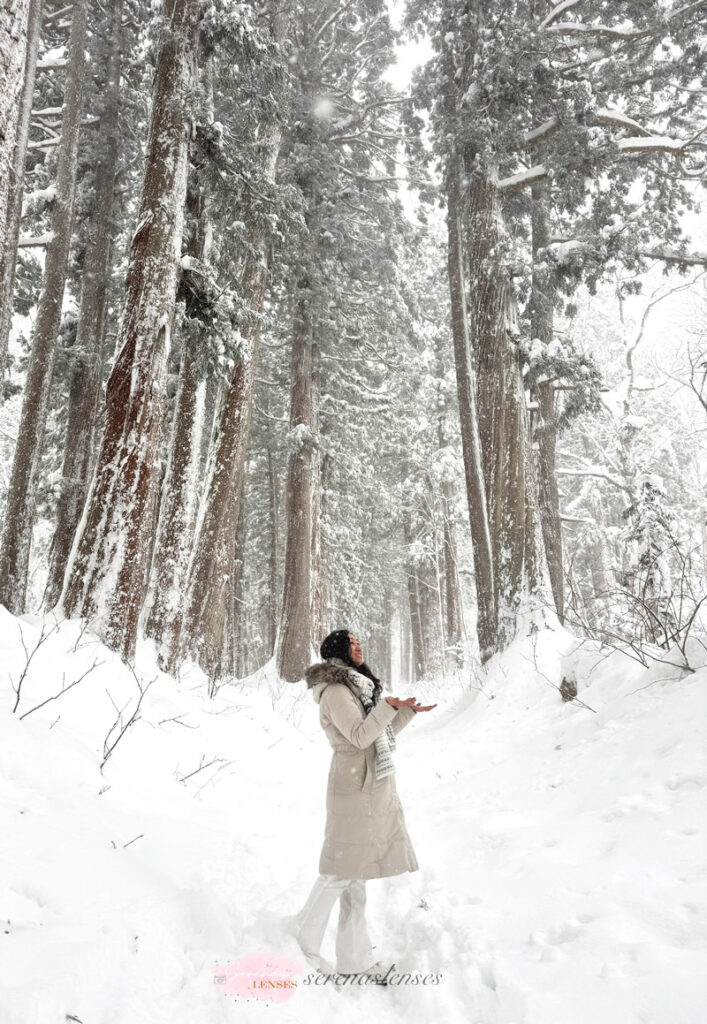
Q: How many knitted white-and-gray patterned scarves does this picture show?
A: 1